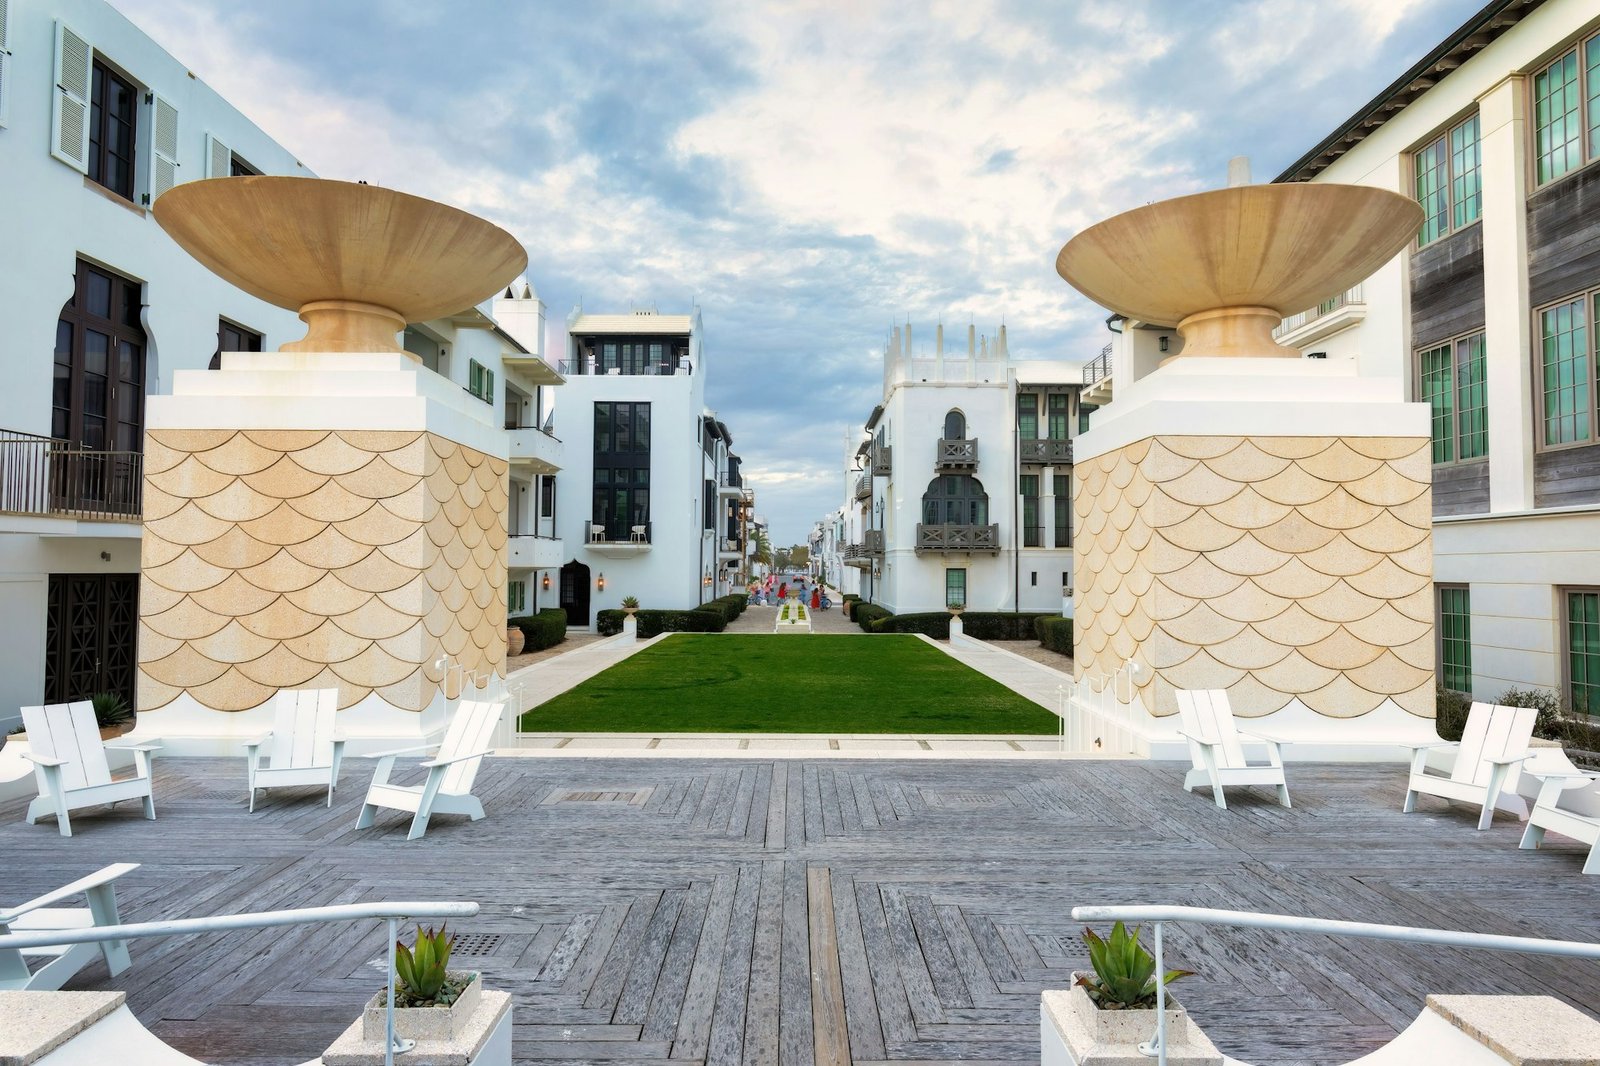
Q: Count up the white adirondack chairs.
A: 7